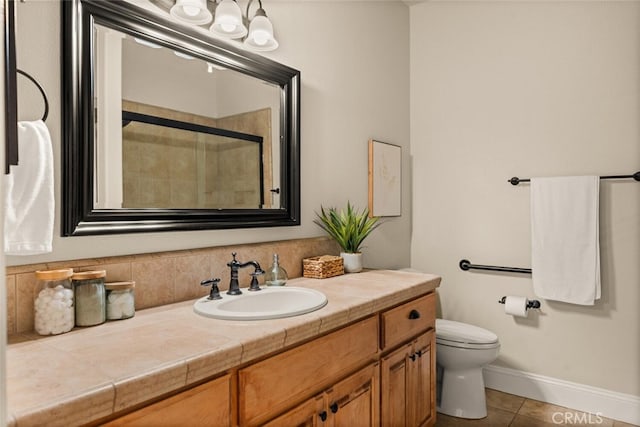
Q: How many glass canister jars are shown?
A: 3